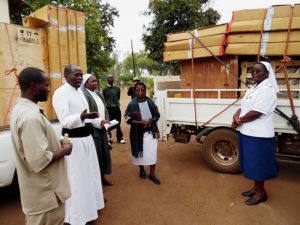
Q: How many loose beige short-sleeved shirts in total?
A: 1